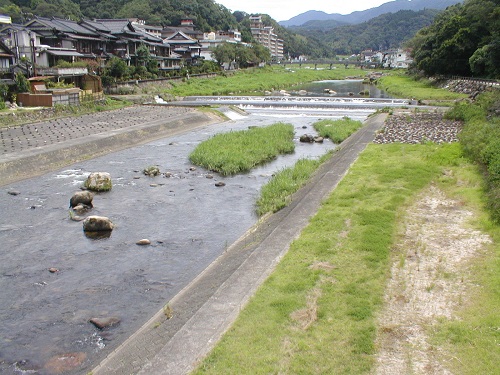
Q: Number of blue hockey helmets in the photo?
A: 0